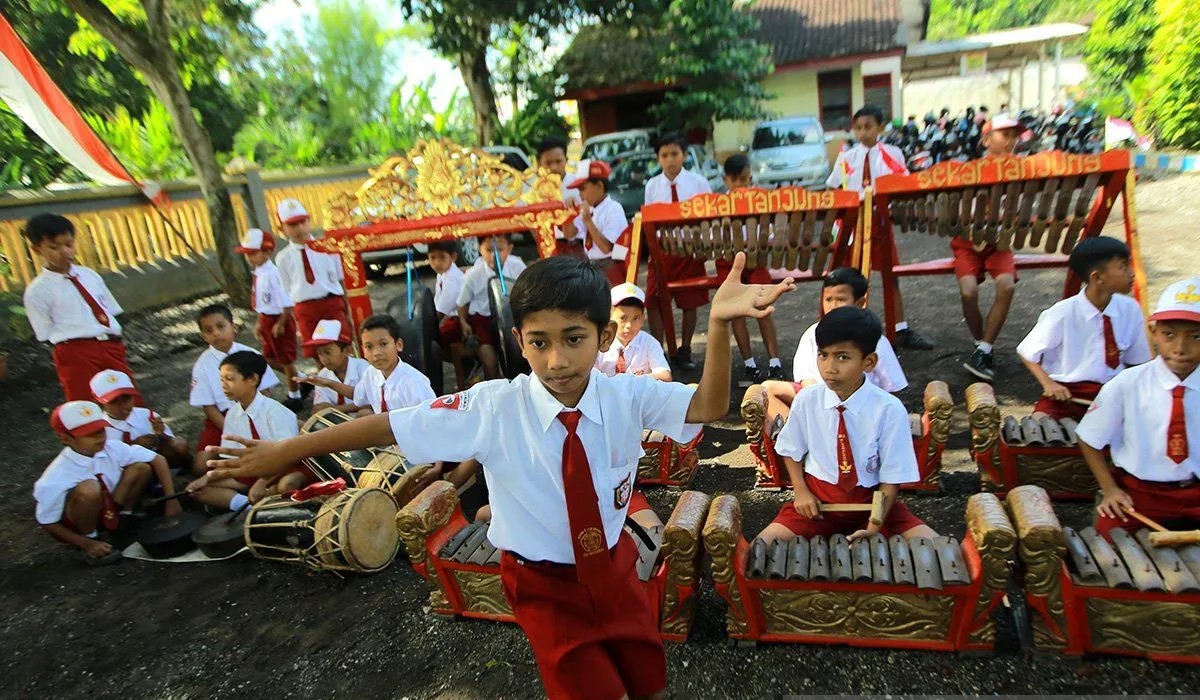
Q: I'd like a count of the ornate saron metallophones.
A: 6